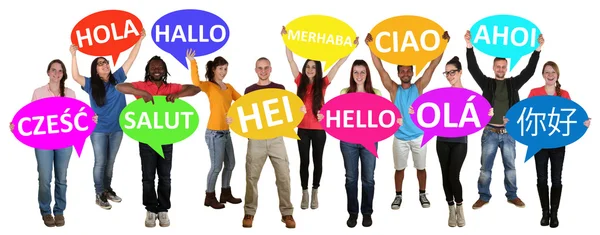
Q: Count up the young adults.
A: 11